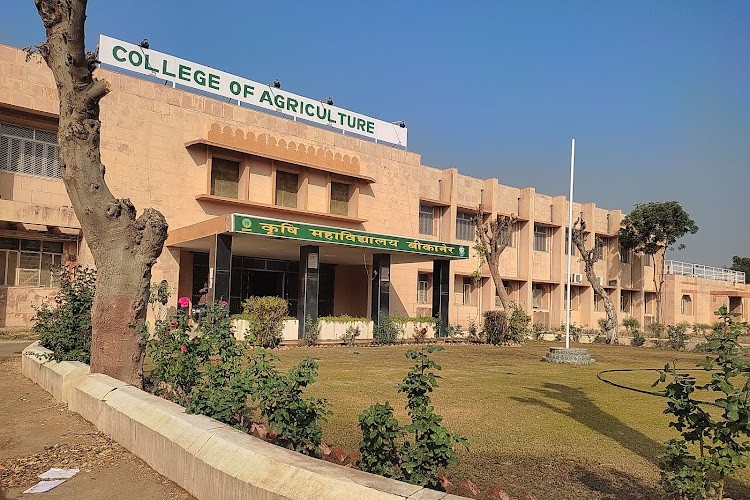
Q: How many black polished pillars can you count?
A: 4